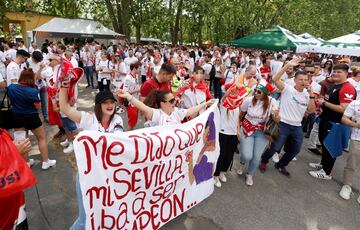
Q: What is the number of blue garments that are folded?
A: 1